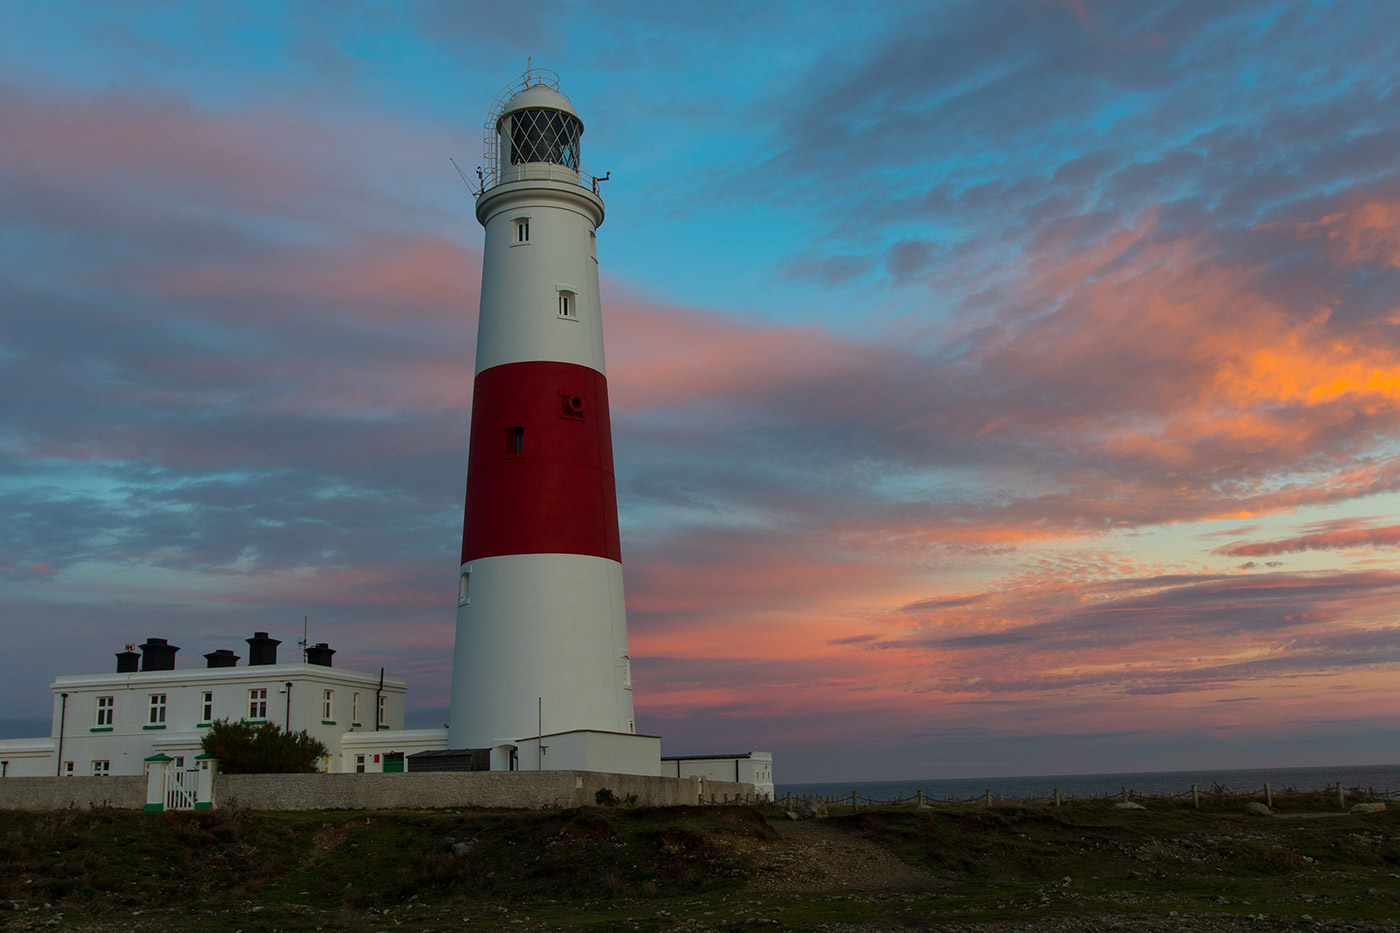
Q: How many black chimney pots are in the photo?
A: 5